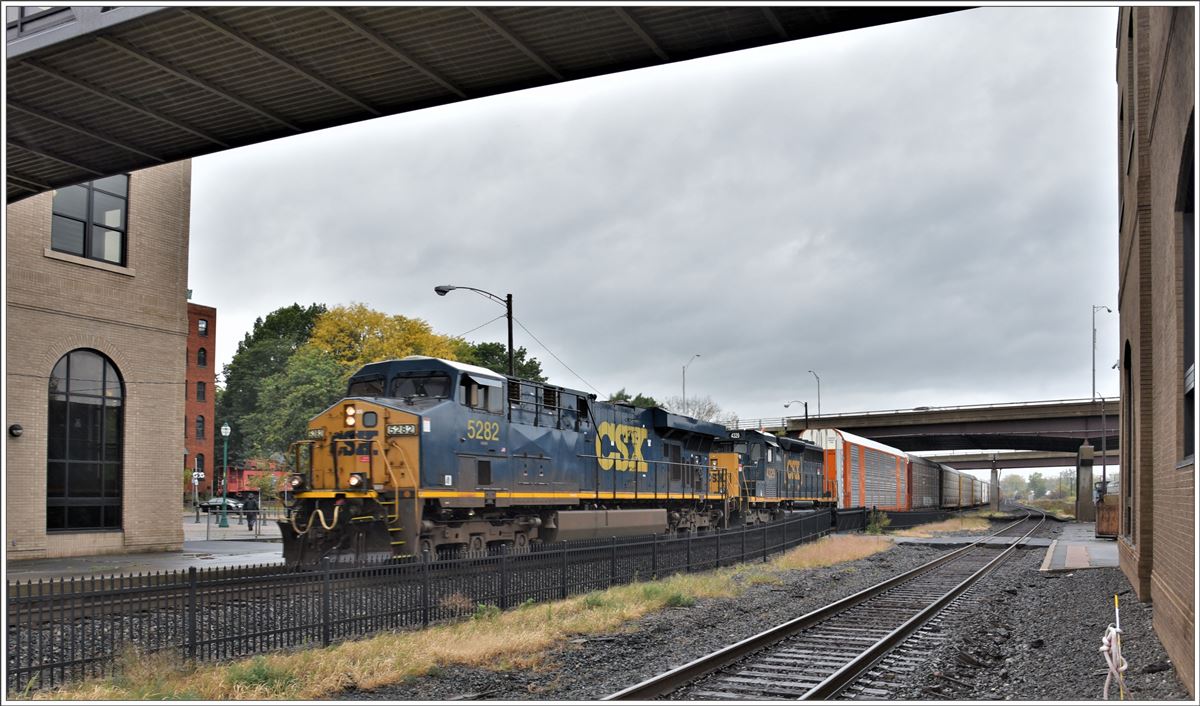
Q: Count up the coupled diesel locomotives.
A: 2